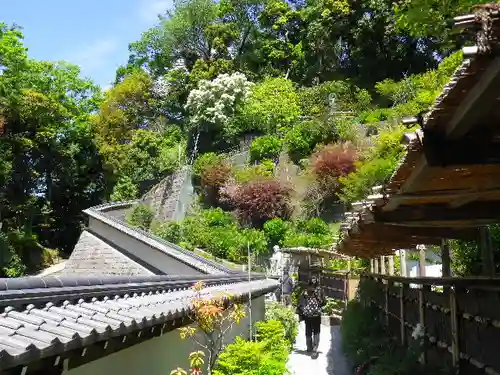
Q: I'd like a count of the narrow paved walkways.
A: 1